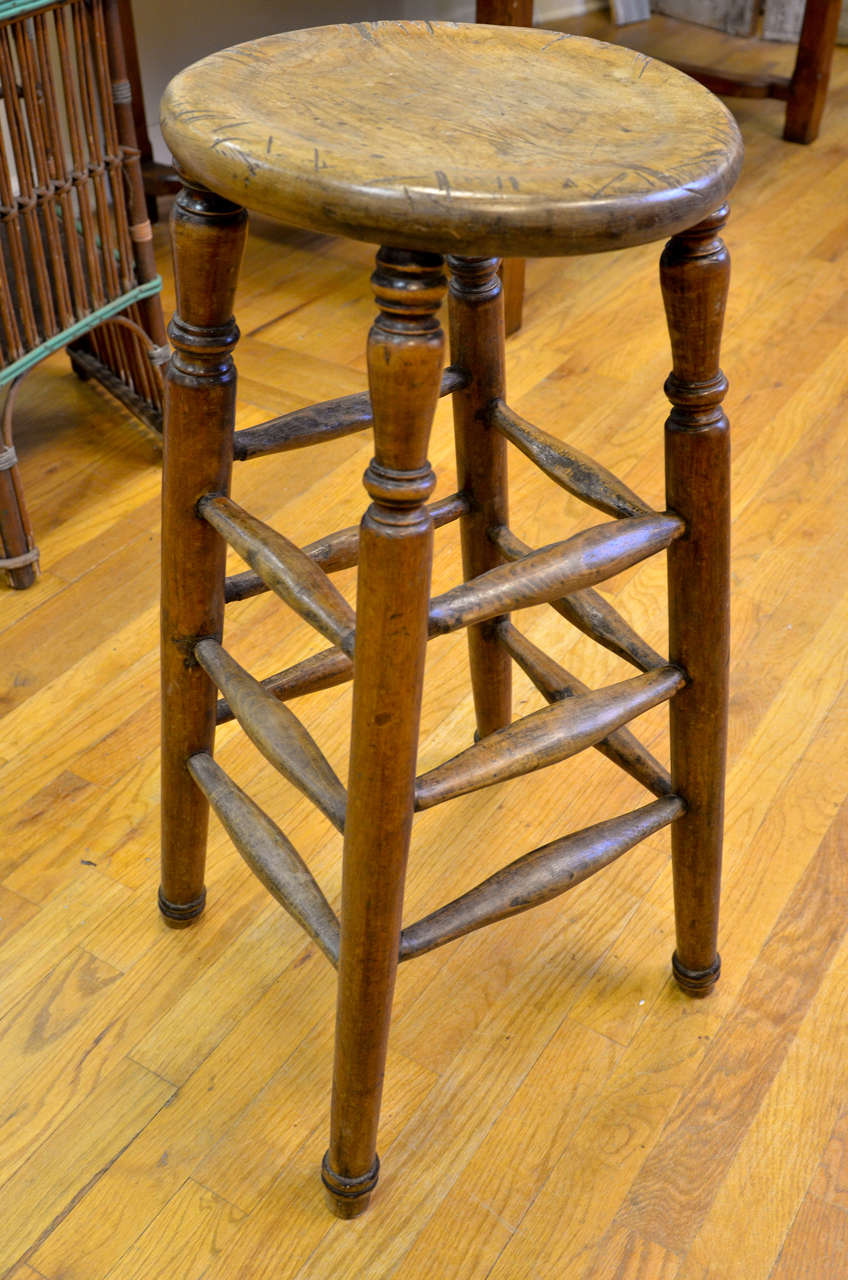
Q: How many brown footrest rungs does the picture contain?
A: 12